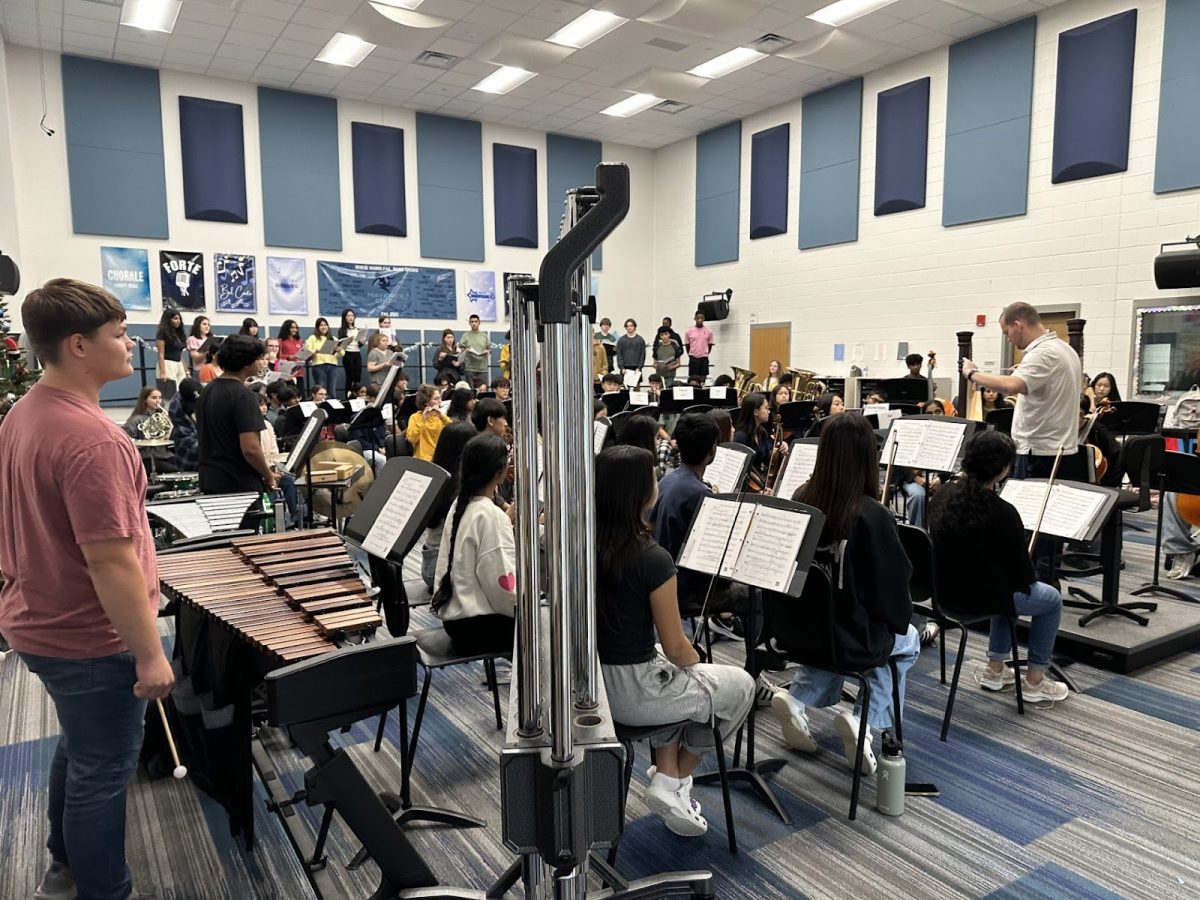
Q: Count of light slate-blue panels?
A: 8